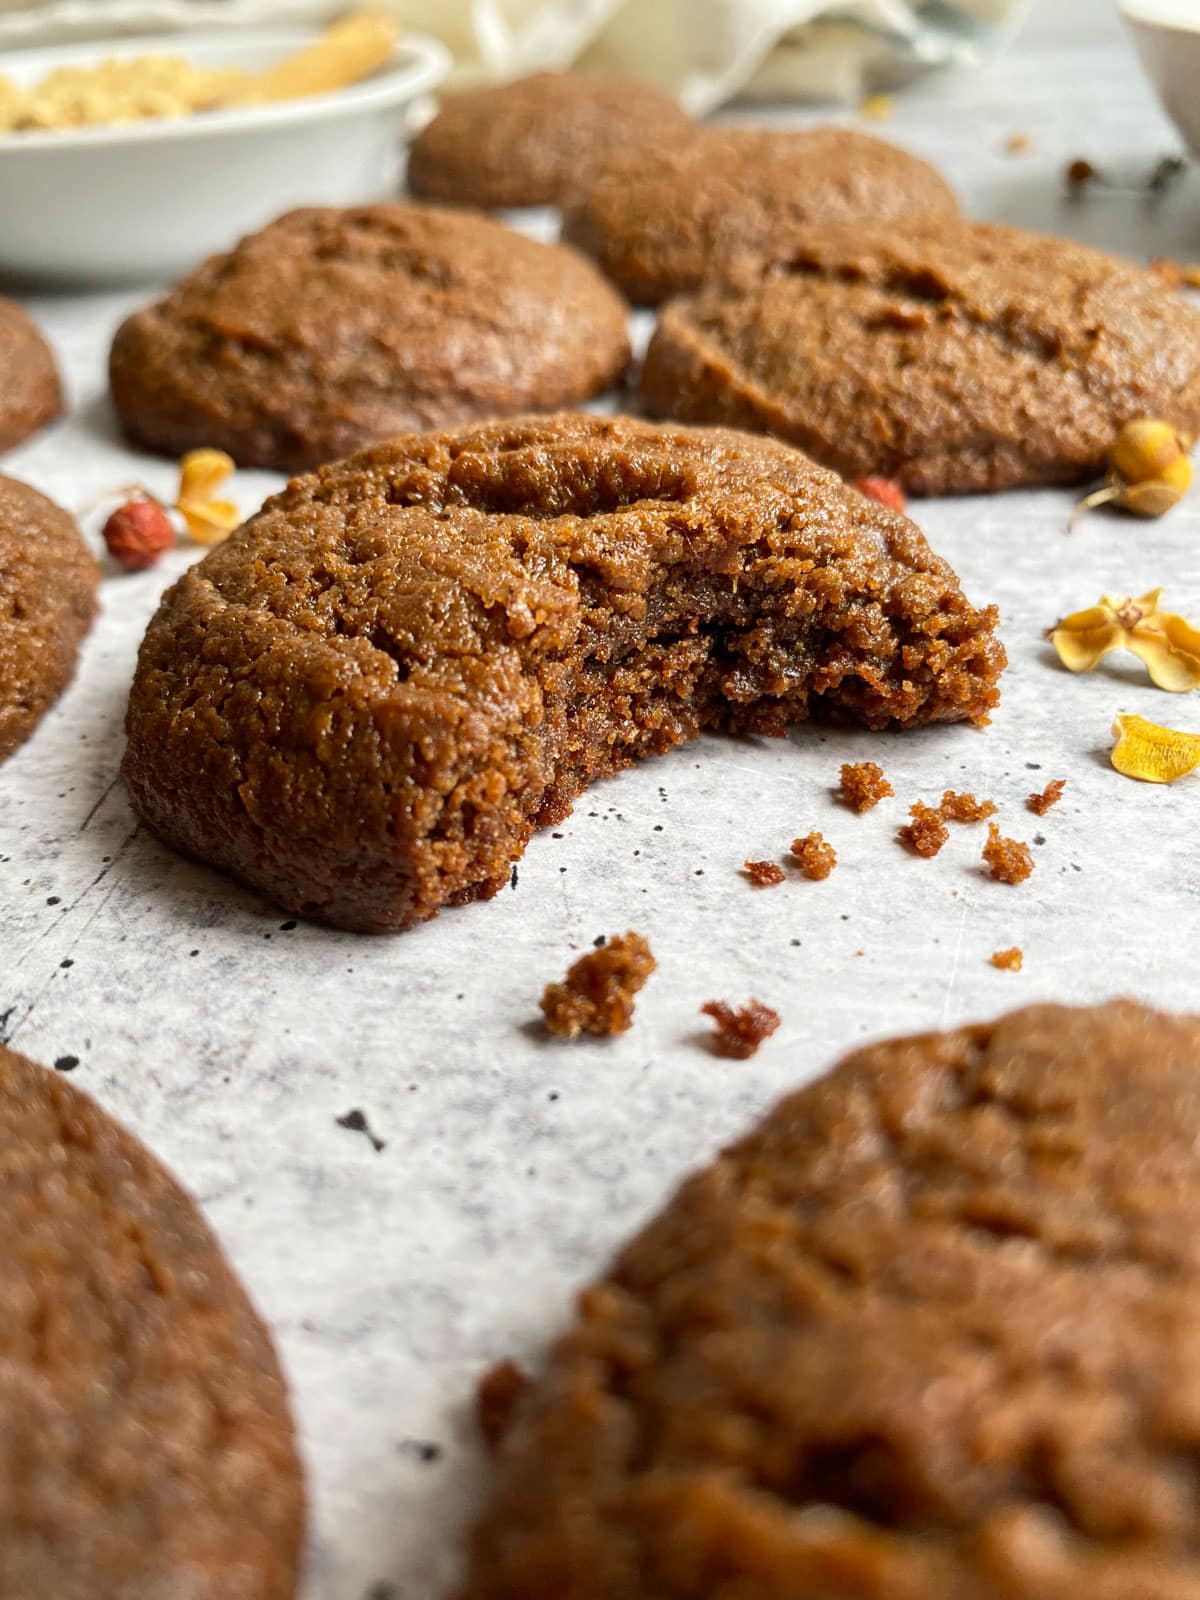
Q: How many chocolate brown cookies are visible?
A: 9